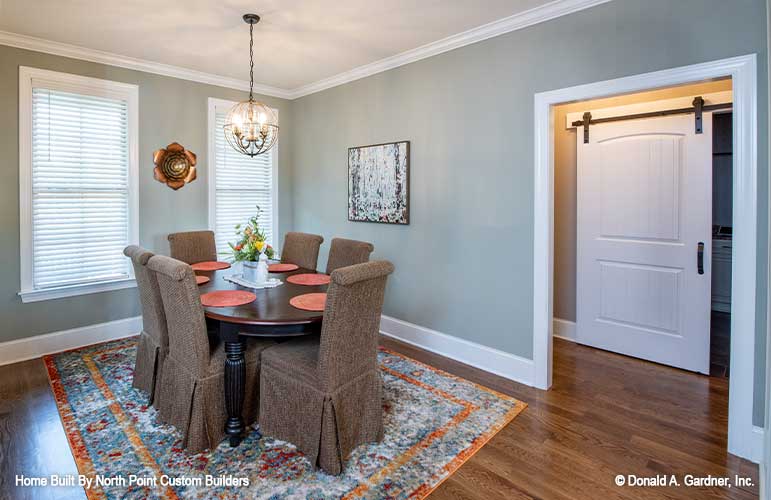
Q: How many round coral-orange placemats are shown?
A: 6